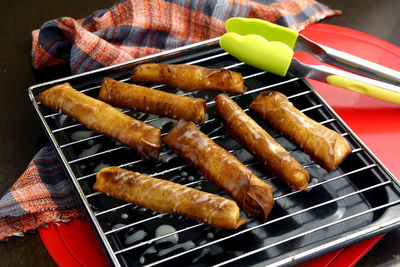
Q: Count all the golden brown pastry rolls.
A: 7